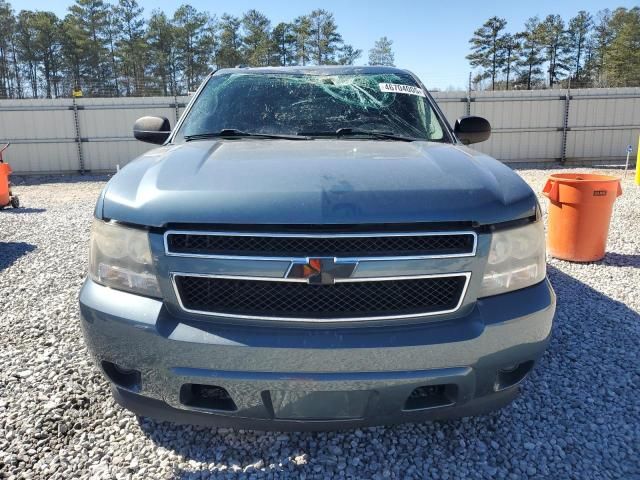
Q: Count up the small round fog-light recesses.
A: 2